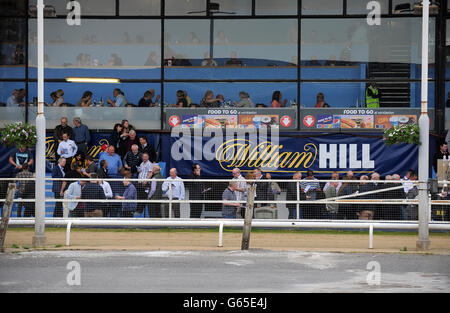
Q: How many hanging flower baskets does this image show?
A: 2